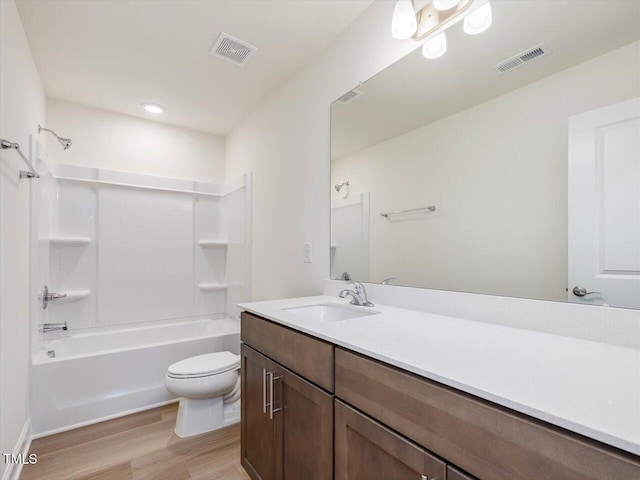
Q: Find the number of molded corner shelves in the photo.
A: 4